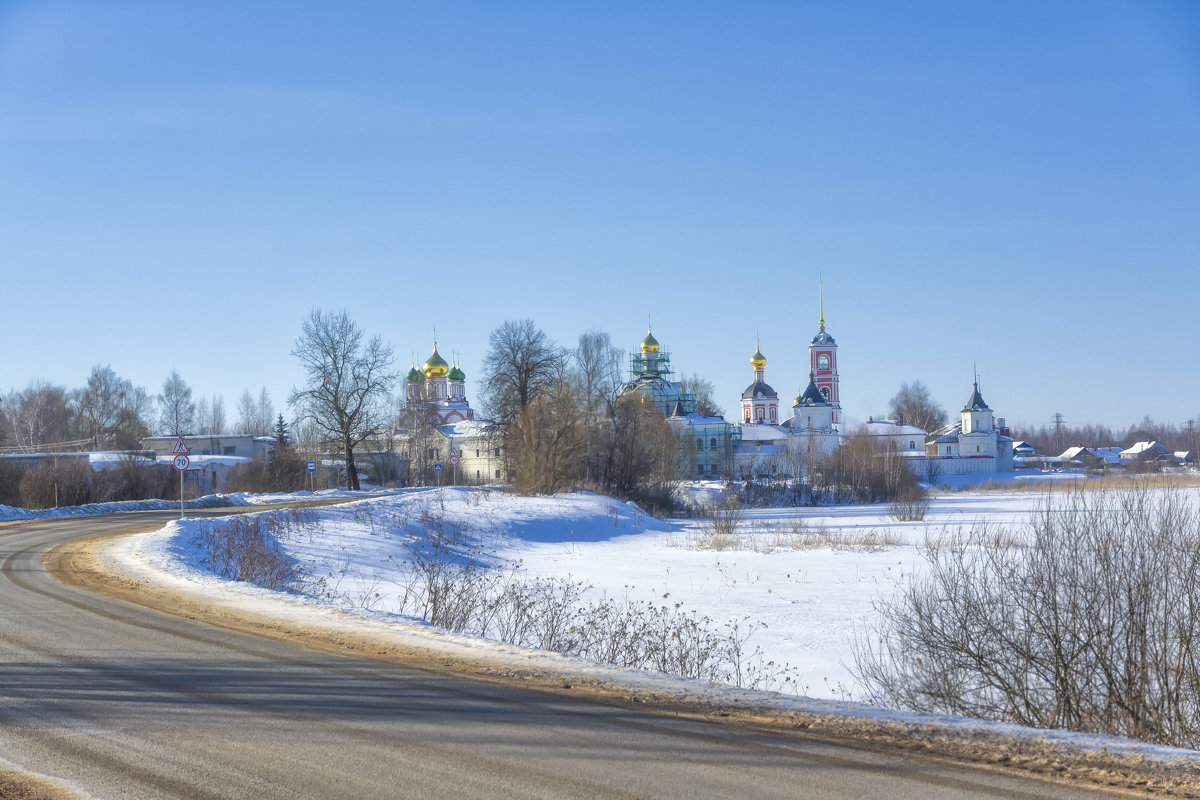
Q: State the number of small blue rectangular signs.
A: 2